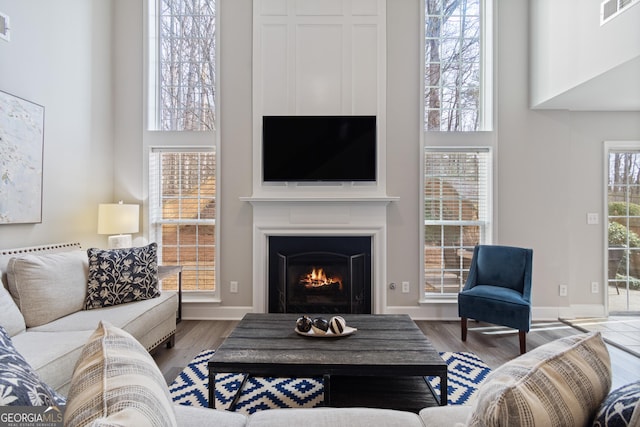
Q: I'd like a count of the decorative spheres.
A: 3